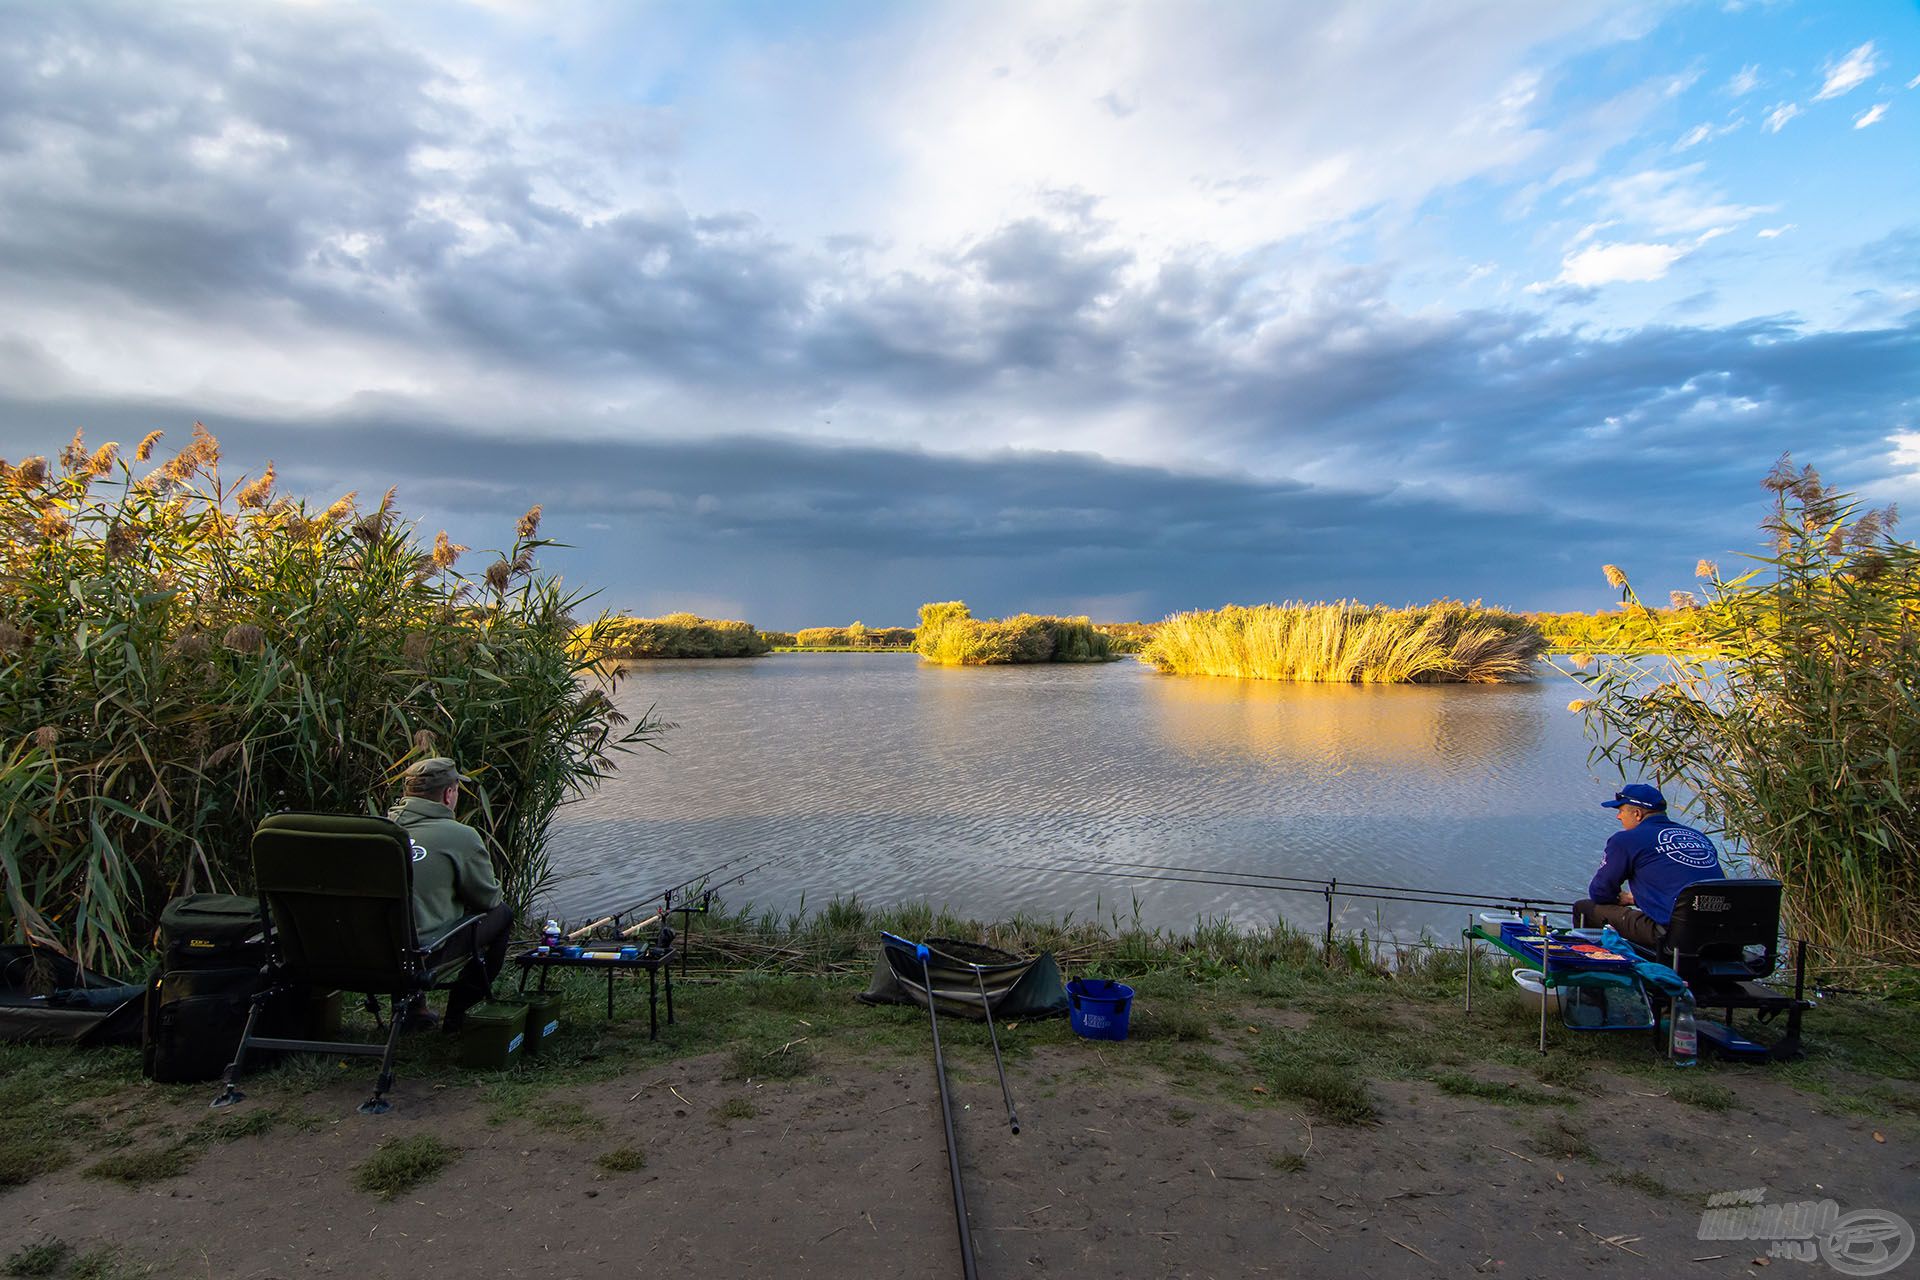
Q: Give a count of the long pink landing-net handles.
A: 0